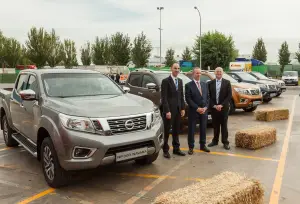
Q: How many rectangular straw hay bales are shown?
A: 3